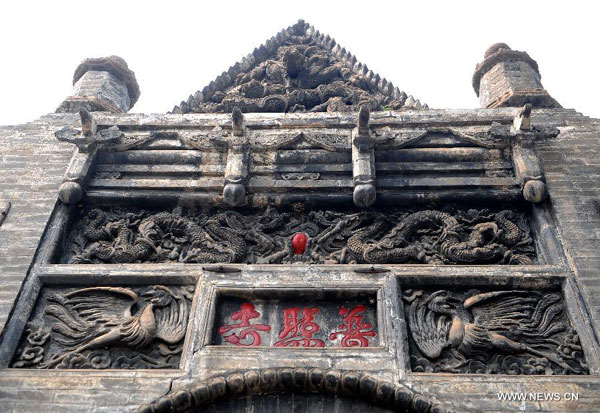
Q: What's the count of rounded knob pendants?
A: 4